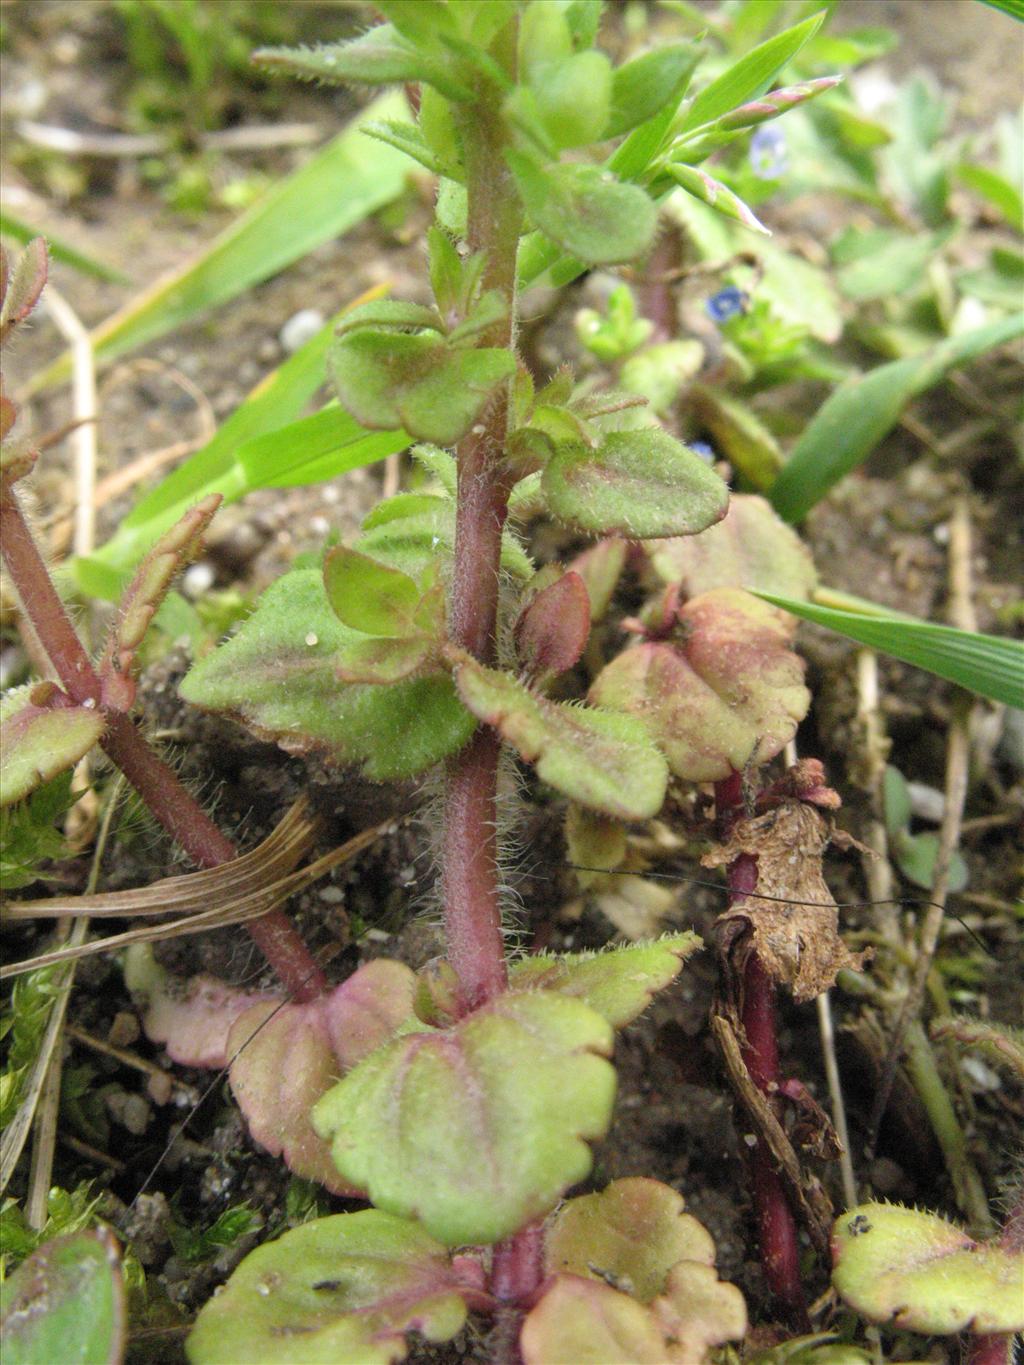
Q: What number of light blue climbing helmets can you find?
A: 0